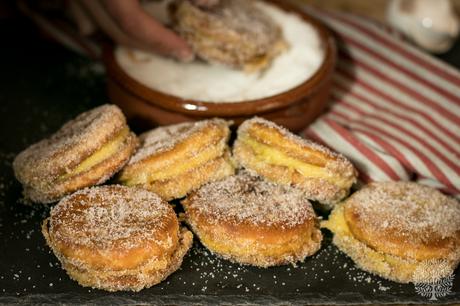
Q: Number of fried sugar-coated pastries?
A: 7